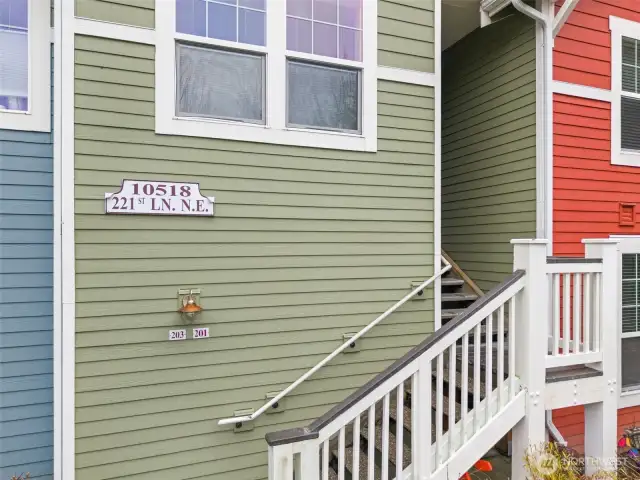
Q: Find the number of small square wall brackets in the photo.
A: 4